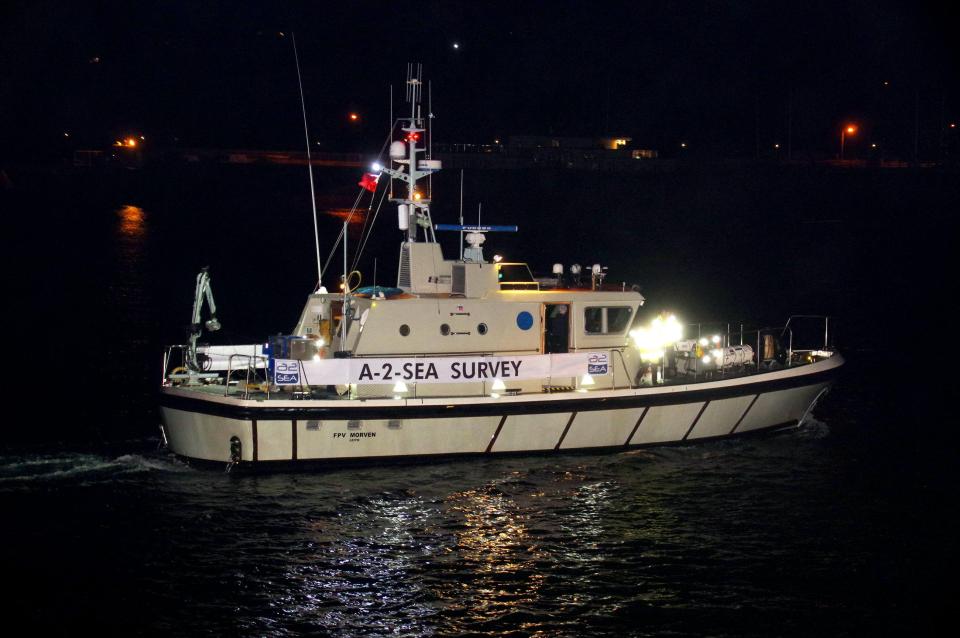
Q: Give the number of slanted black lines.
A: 5